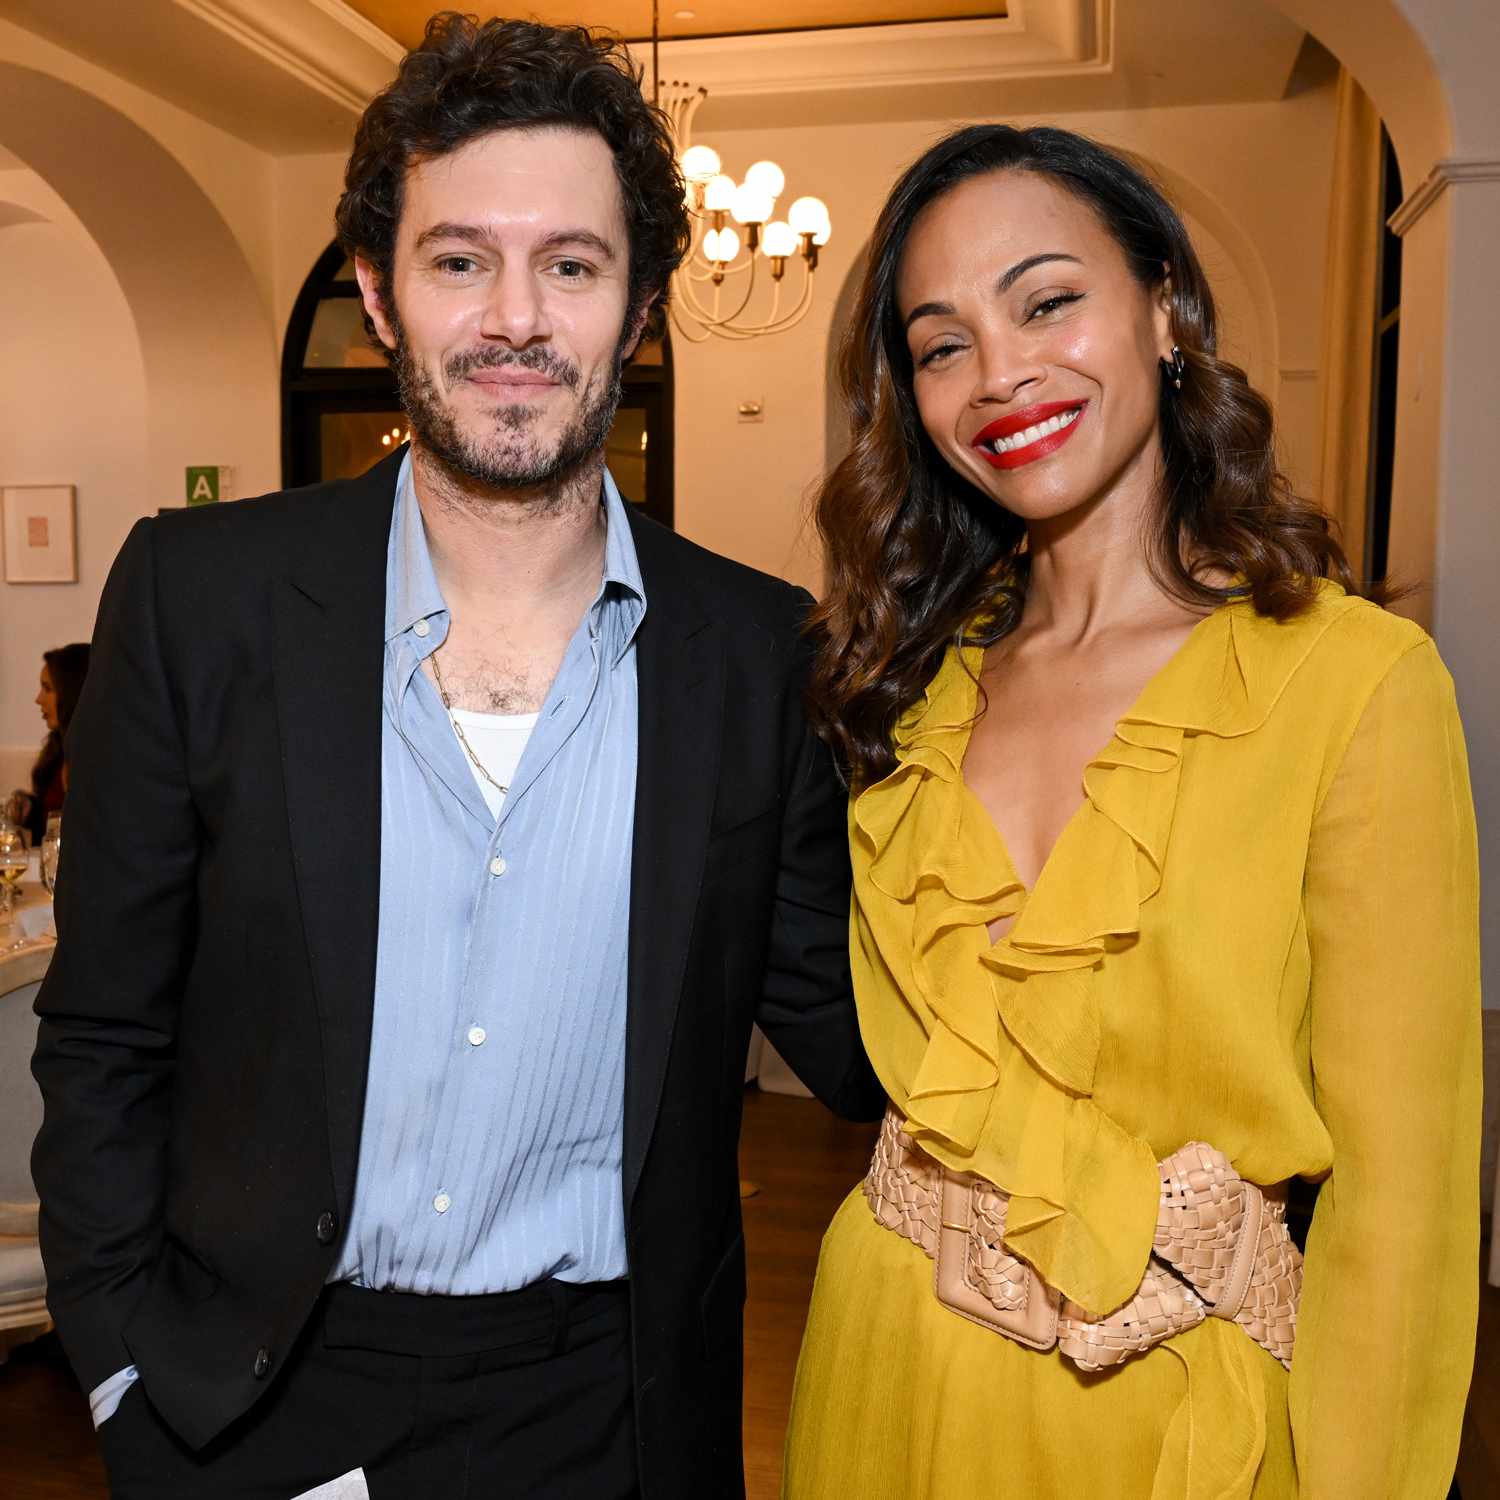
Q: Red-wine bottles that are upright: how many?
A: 0